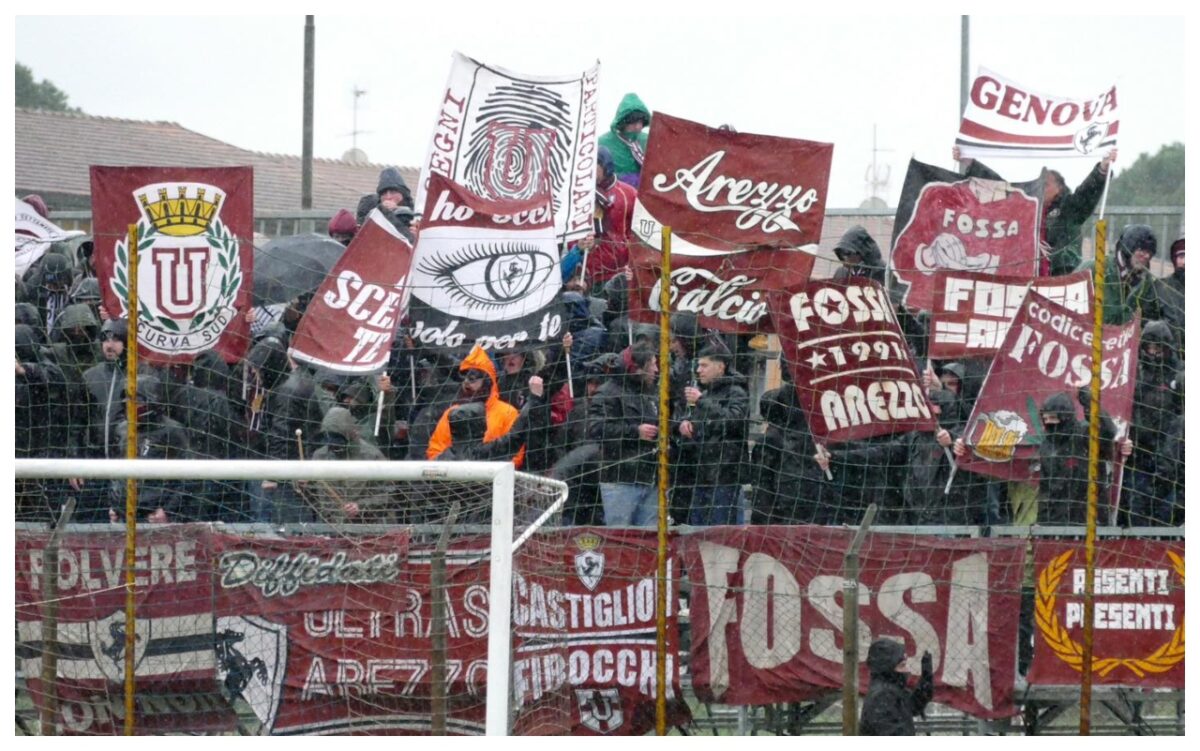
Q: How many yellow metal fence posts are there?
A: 3